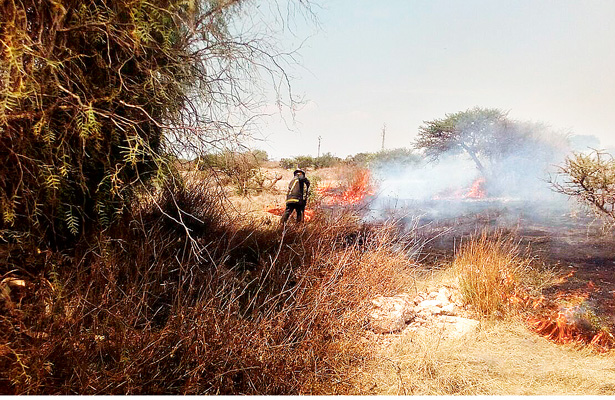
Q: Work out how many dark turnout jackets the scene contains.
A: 1